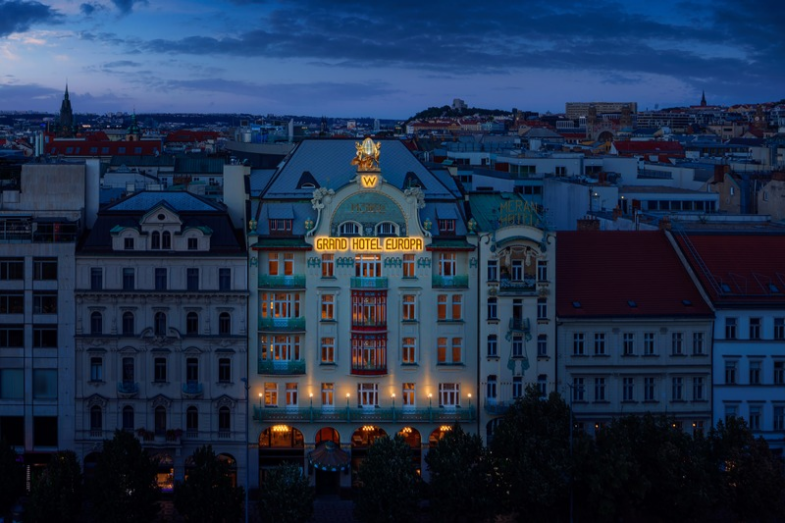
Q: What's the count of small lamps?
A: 6